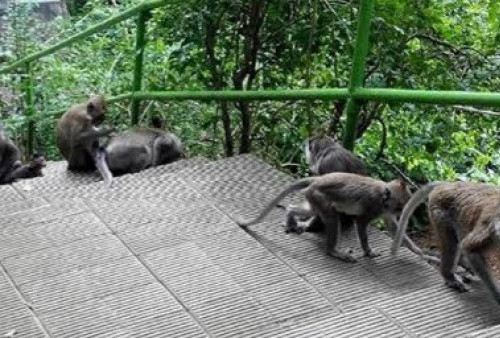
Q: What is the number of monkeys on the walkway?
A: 6